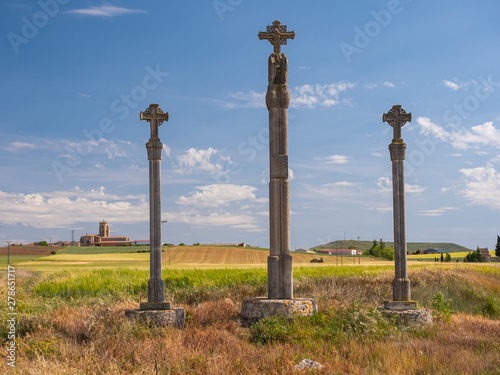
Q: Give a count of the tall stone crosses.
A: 3